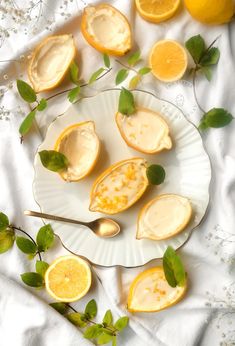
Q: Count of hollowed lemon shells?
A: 7